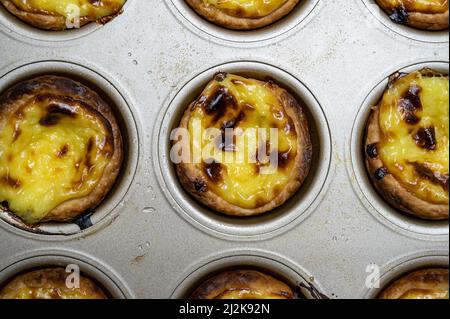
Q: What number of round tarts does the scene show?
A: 9